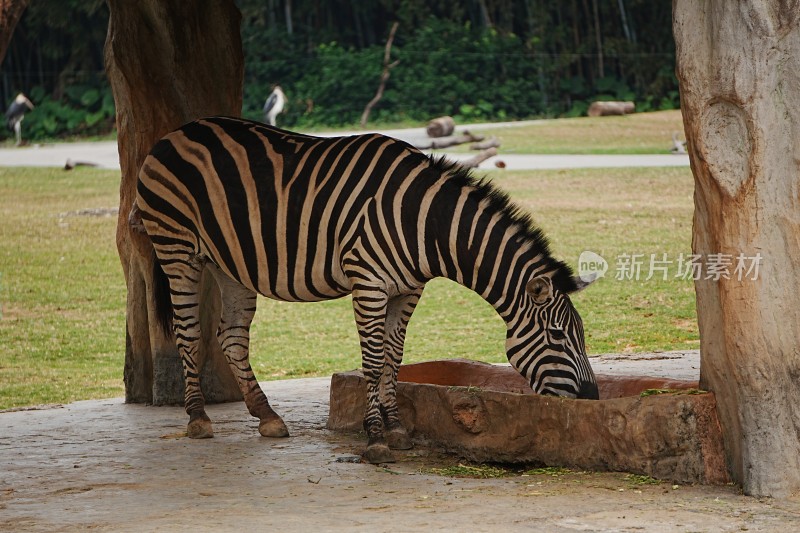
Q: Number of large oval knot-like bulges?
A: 1